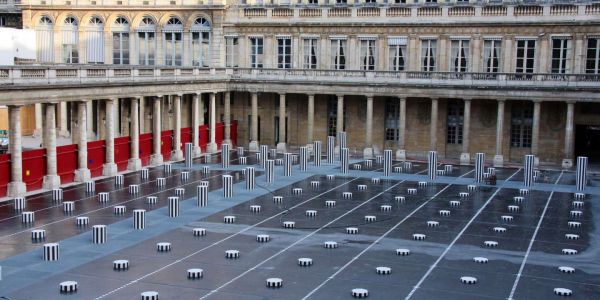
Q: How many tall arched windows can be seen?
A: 7